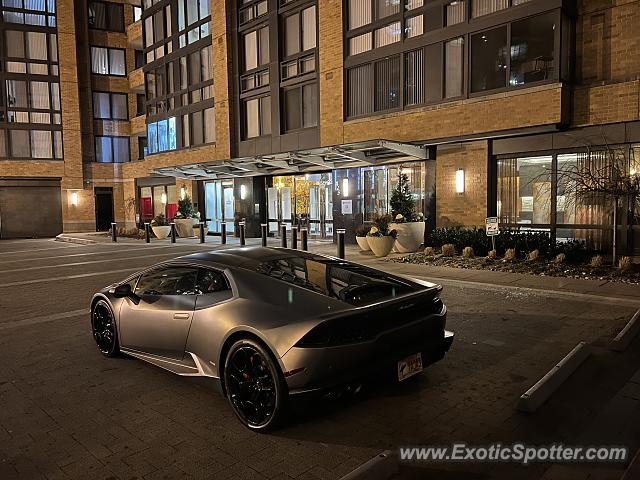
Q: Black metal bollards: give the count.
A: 11